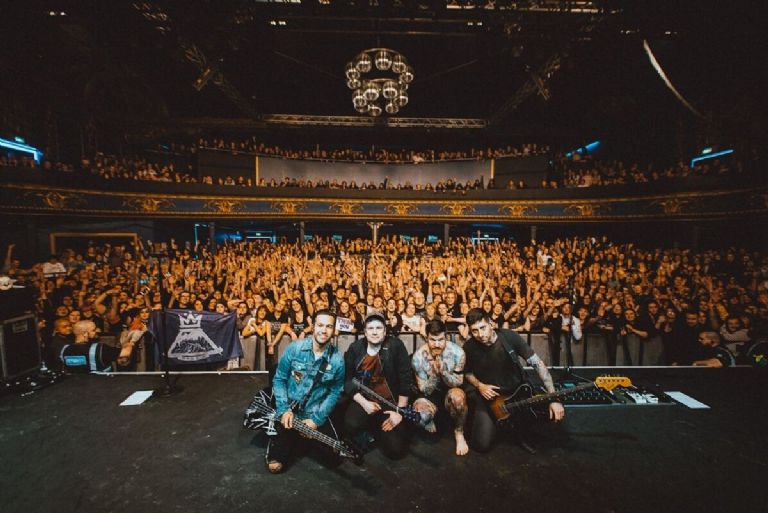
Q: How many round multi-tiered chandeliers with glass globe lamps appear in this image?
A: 1